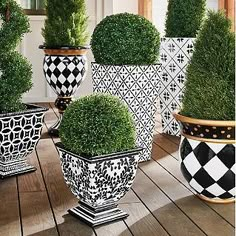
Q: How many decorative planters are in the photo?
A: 6